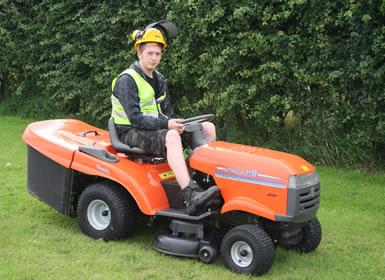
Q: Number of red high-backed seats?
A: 0